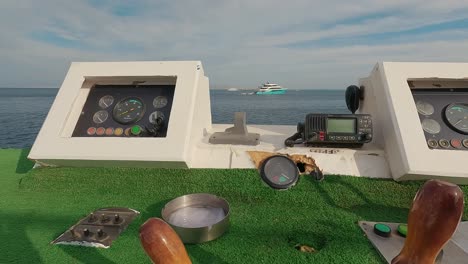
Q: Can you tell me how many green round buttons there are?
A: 3